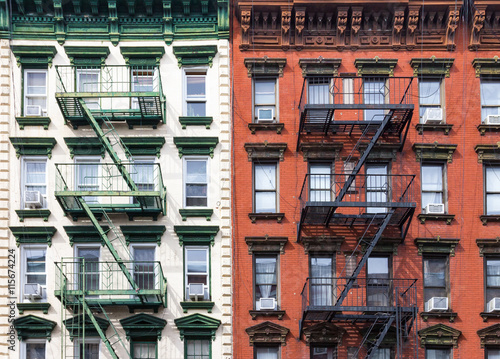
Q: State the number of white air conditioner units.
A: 11